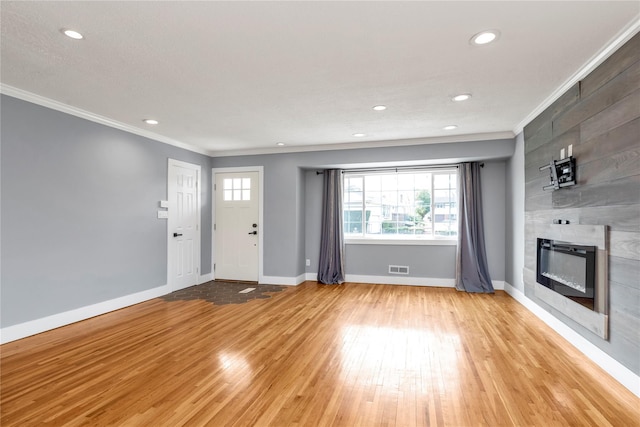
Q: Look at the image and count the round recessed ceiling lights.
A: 8